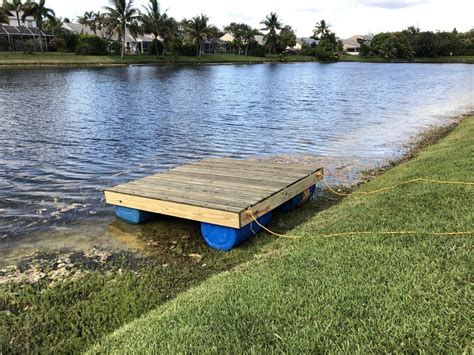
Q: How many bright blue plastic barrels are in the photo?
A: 3